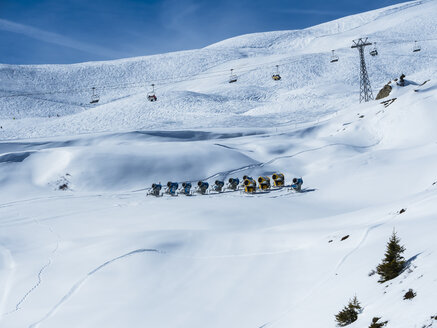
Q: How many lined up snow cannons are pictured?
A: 11